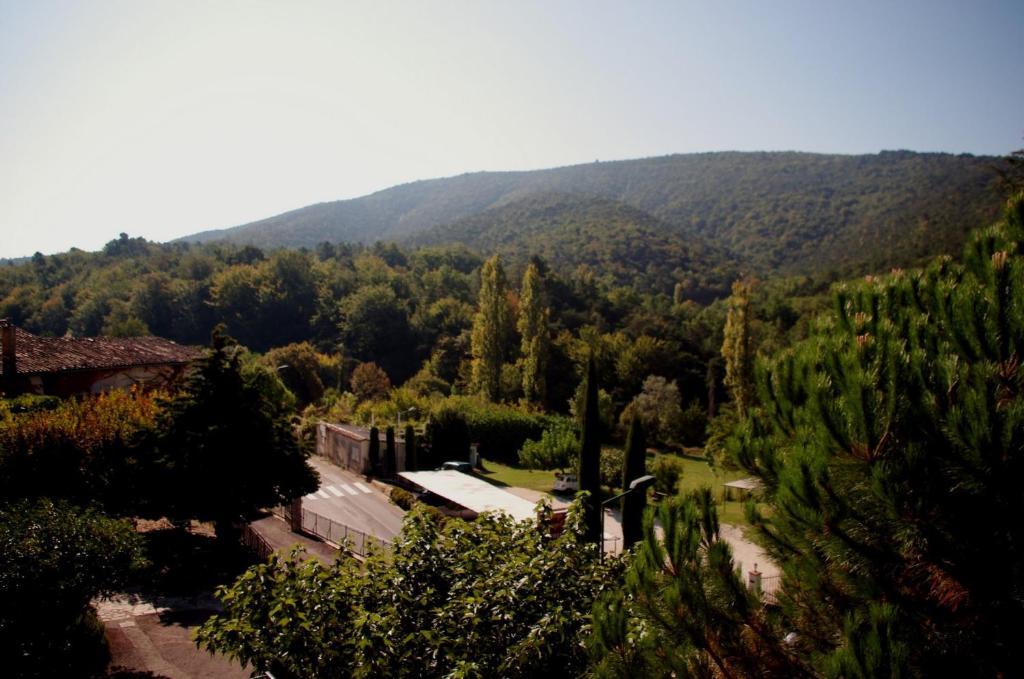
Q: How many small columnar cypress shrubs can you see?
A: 3